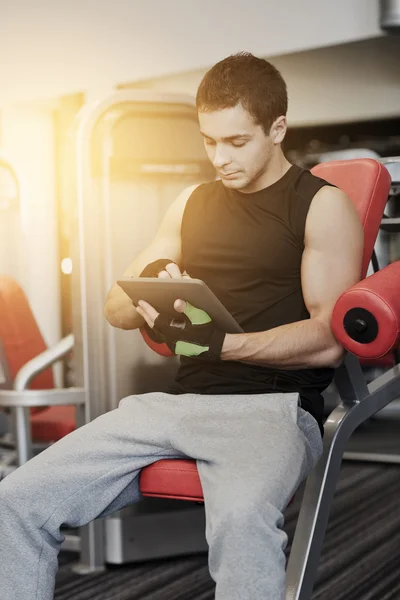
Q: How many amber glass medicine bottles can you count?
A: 0